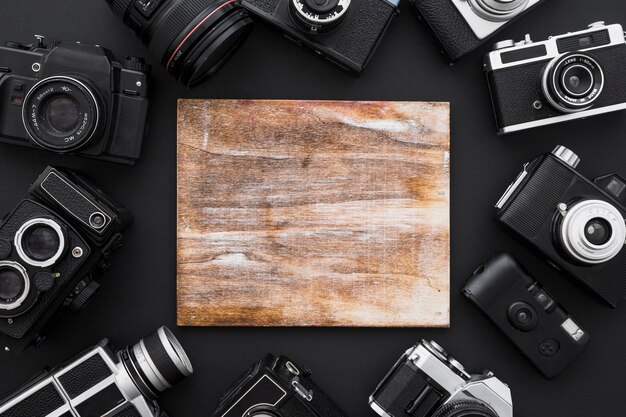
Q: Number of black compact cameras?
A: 1